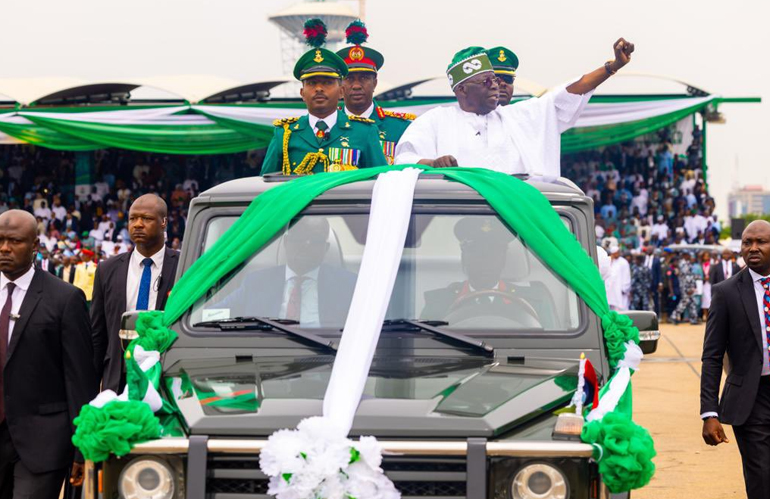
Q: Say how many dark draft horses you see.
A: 0